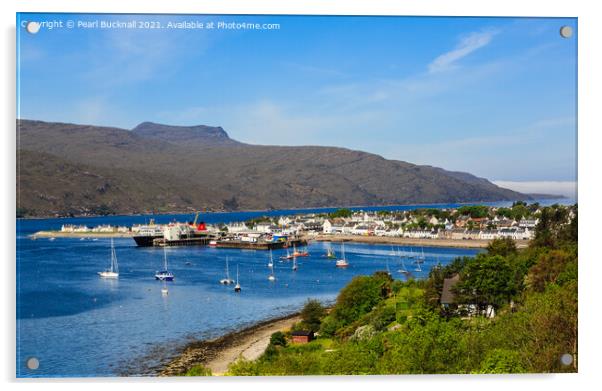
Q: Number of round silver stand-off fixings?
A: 4